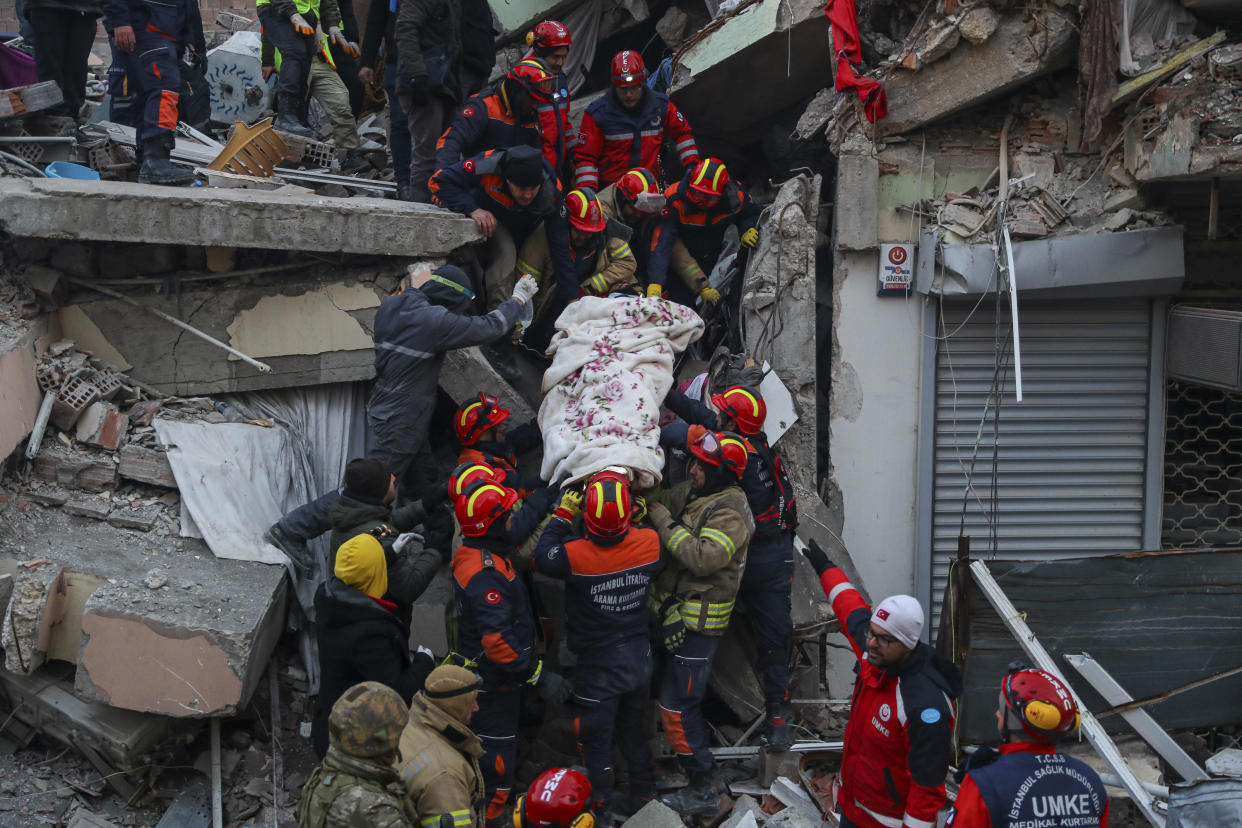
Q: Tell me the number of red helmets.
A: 14